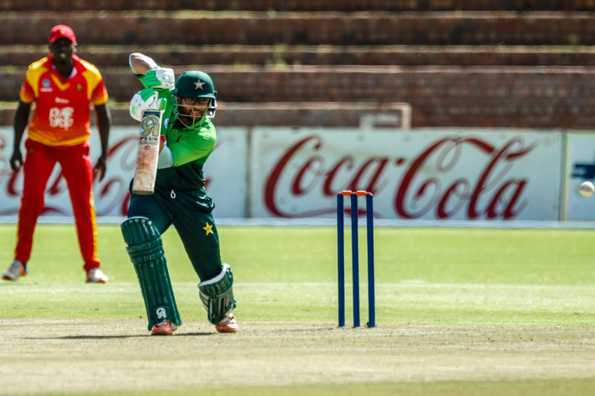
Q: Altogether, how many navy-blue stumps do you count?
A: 3